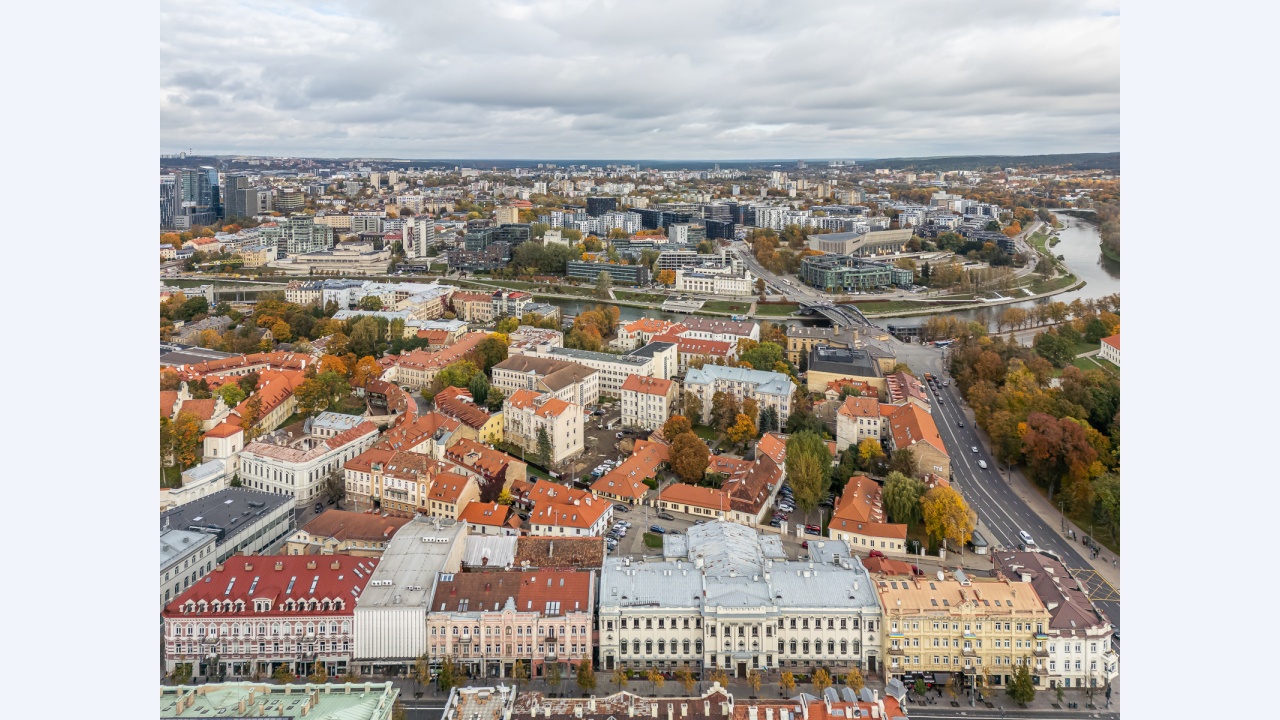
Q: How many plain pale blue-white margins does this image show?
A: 2